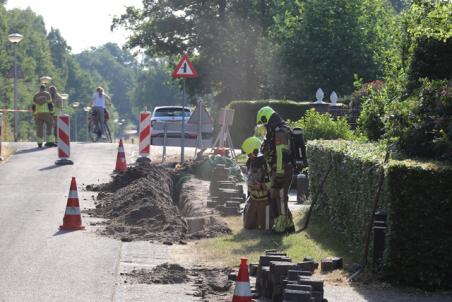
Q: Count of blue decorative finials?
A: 0